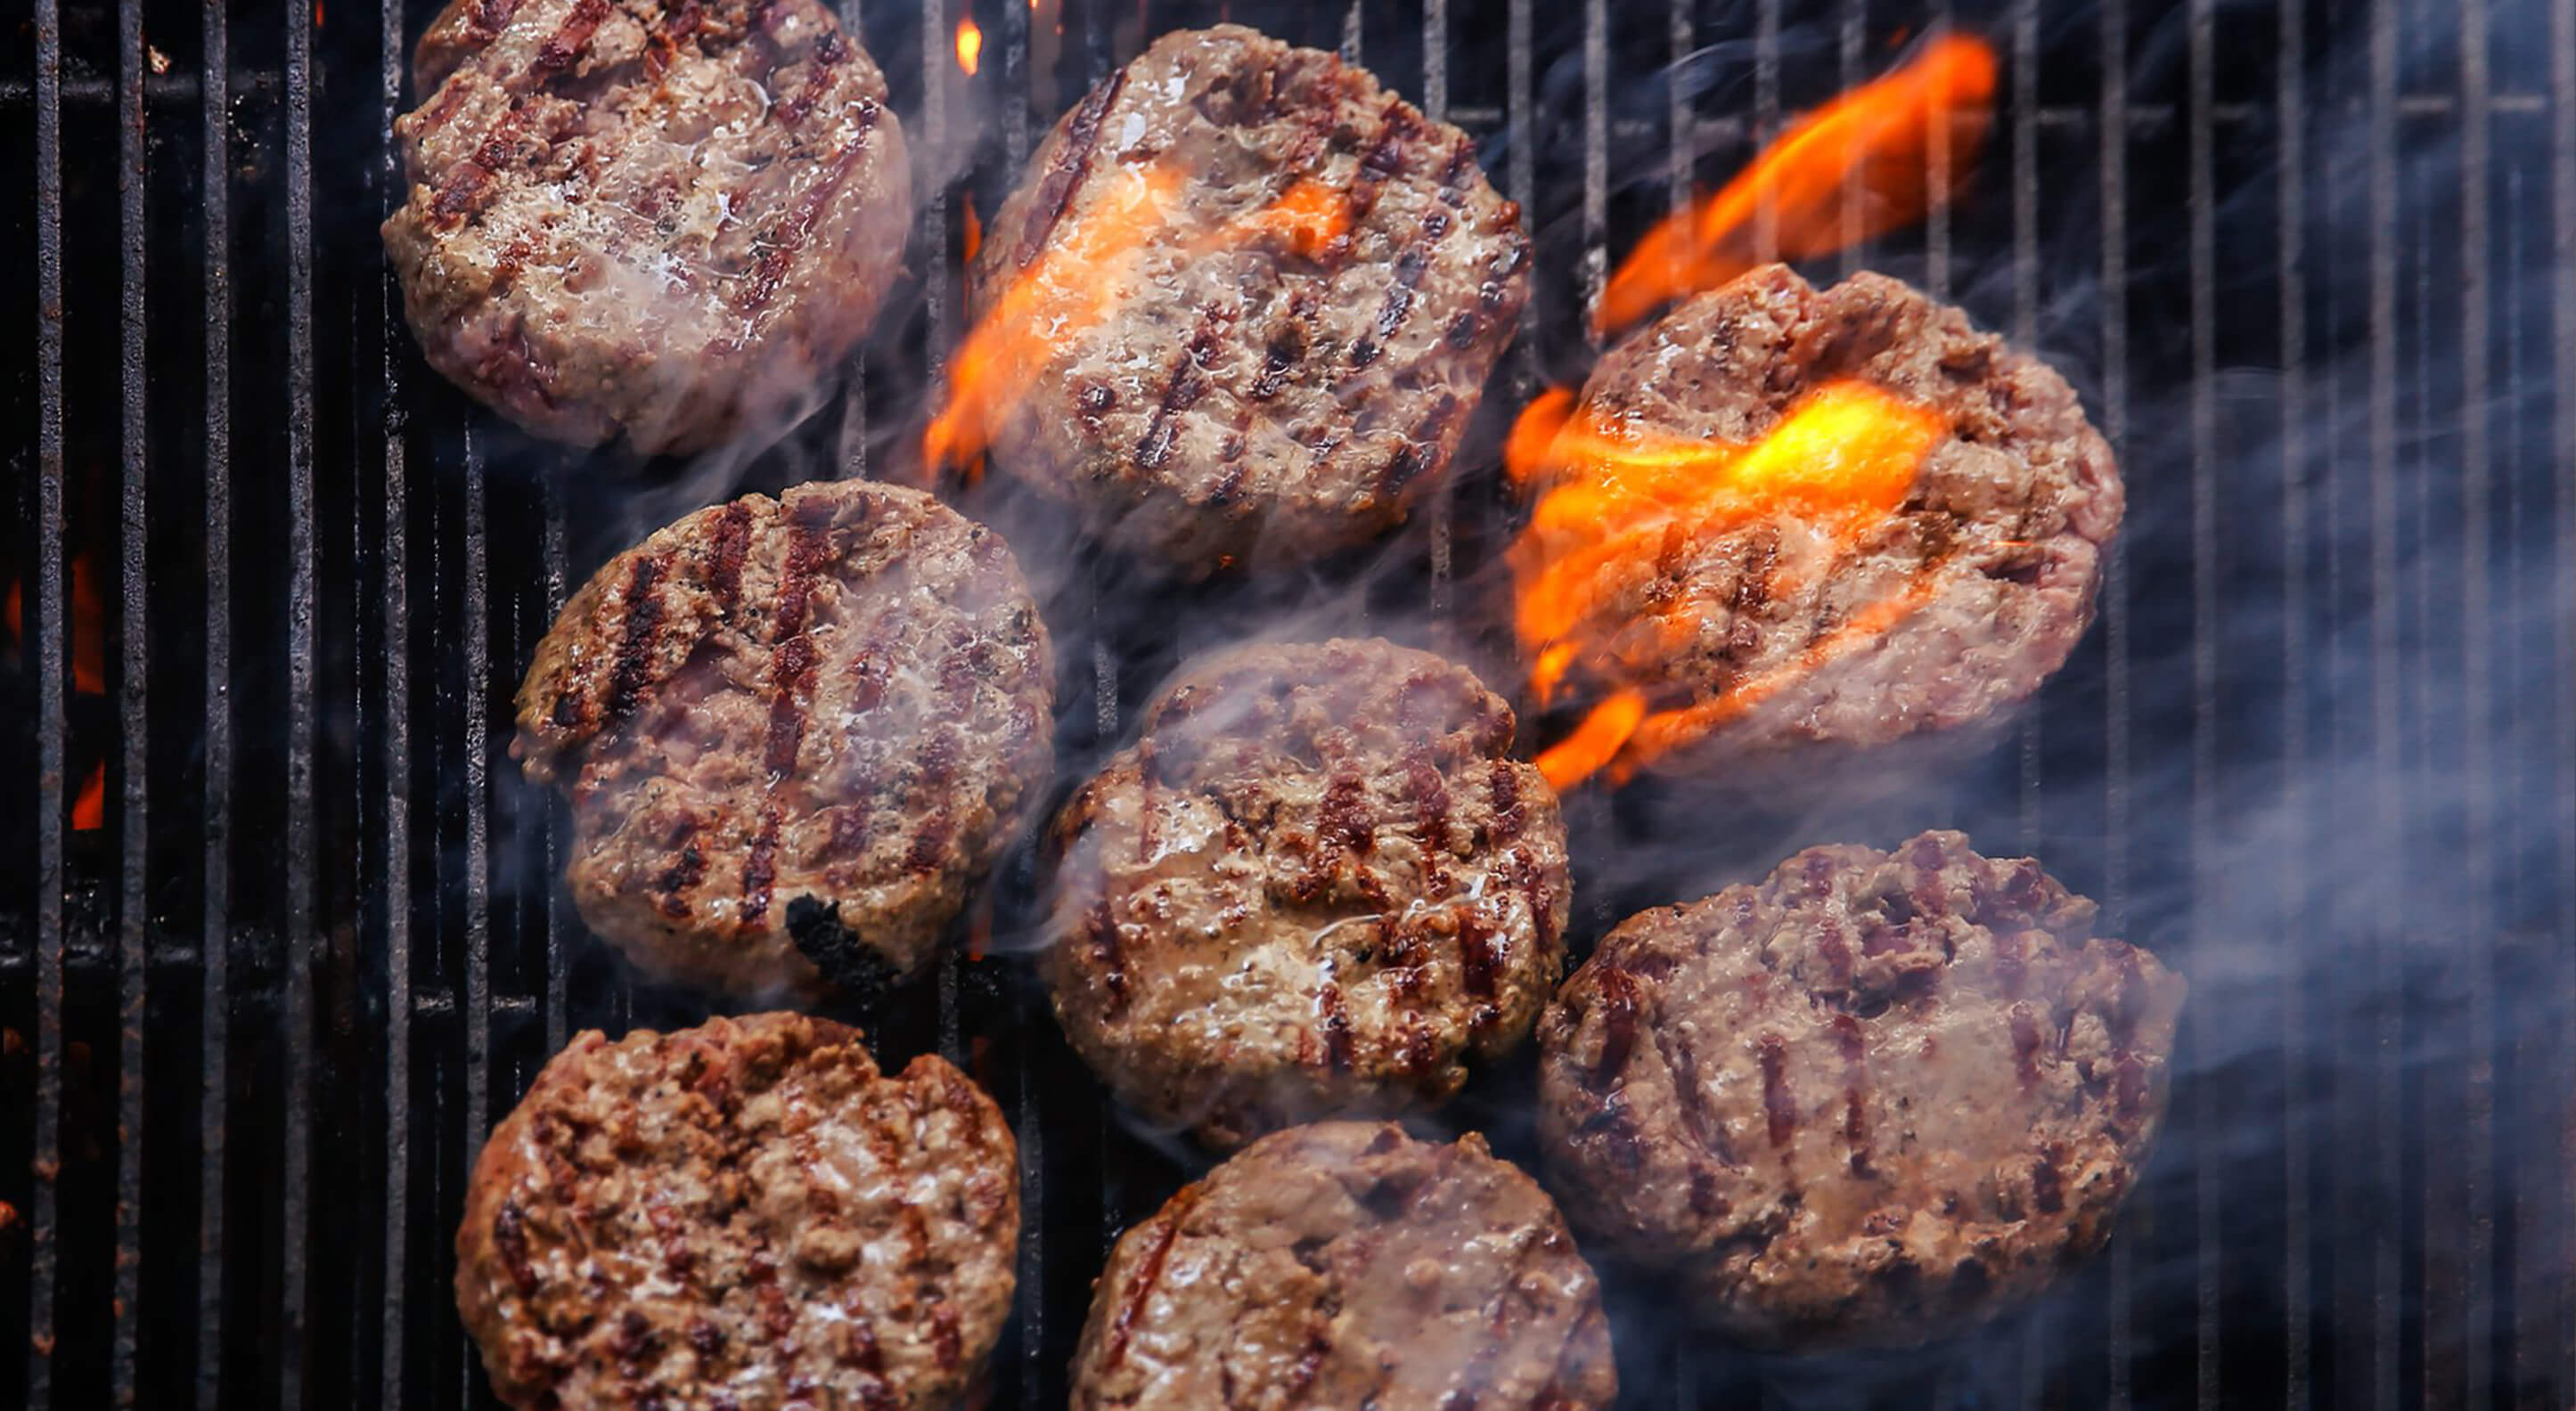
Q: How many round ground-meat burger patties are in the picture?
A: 8